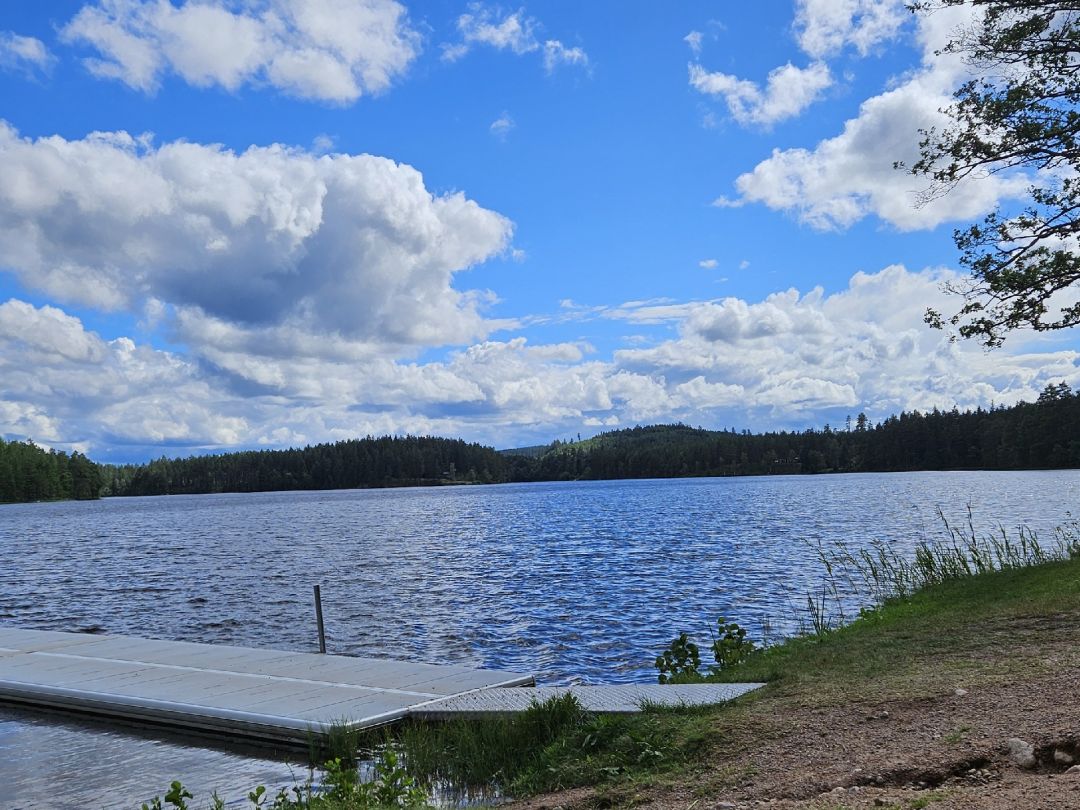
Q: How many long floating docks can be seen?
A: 1